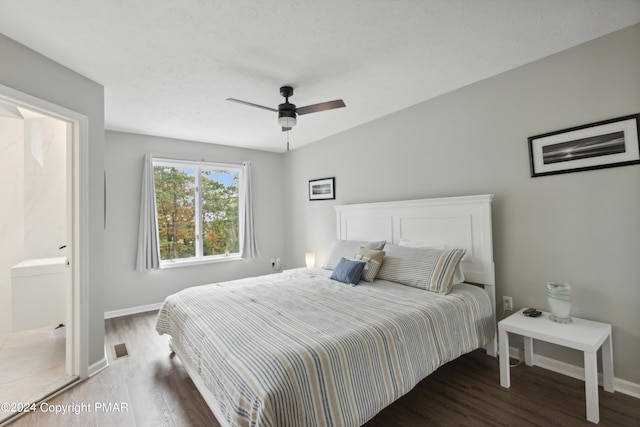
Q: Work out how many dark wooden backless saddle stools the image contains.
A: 0